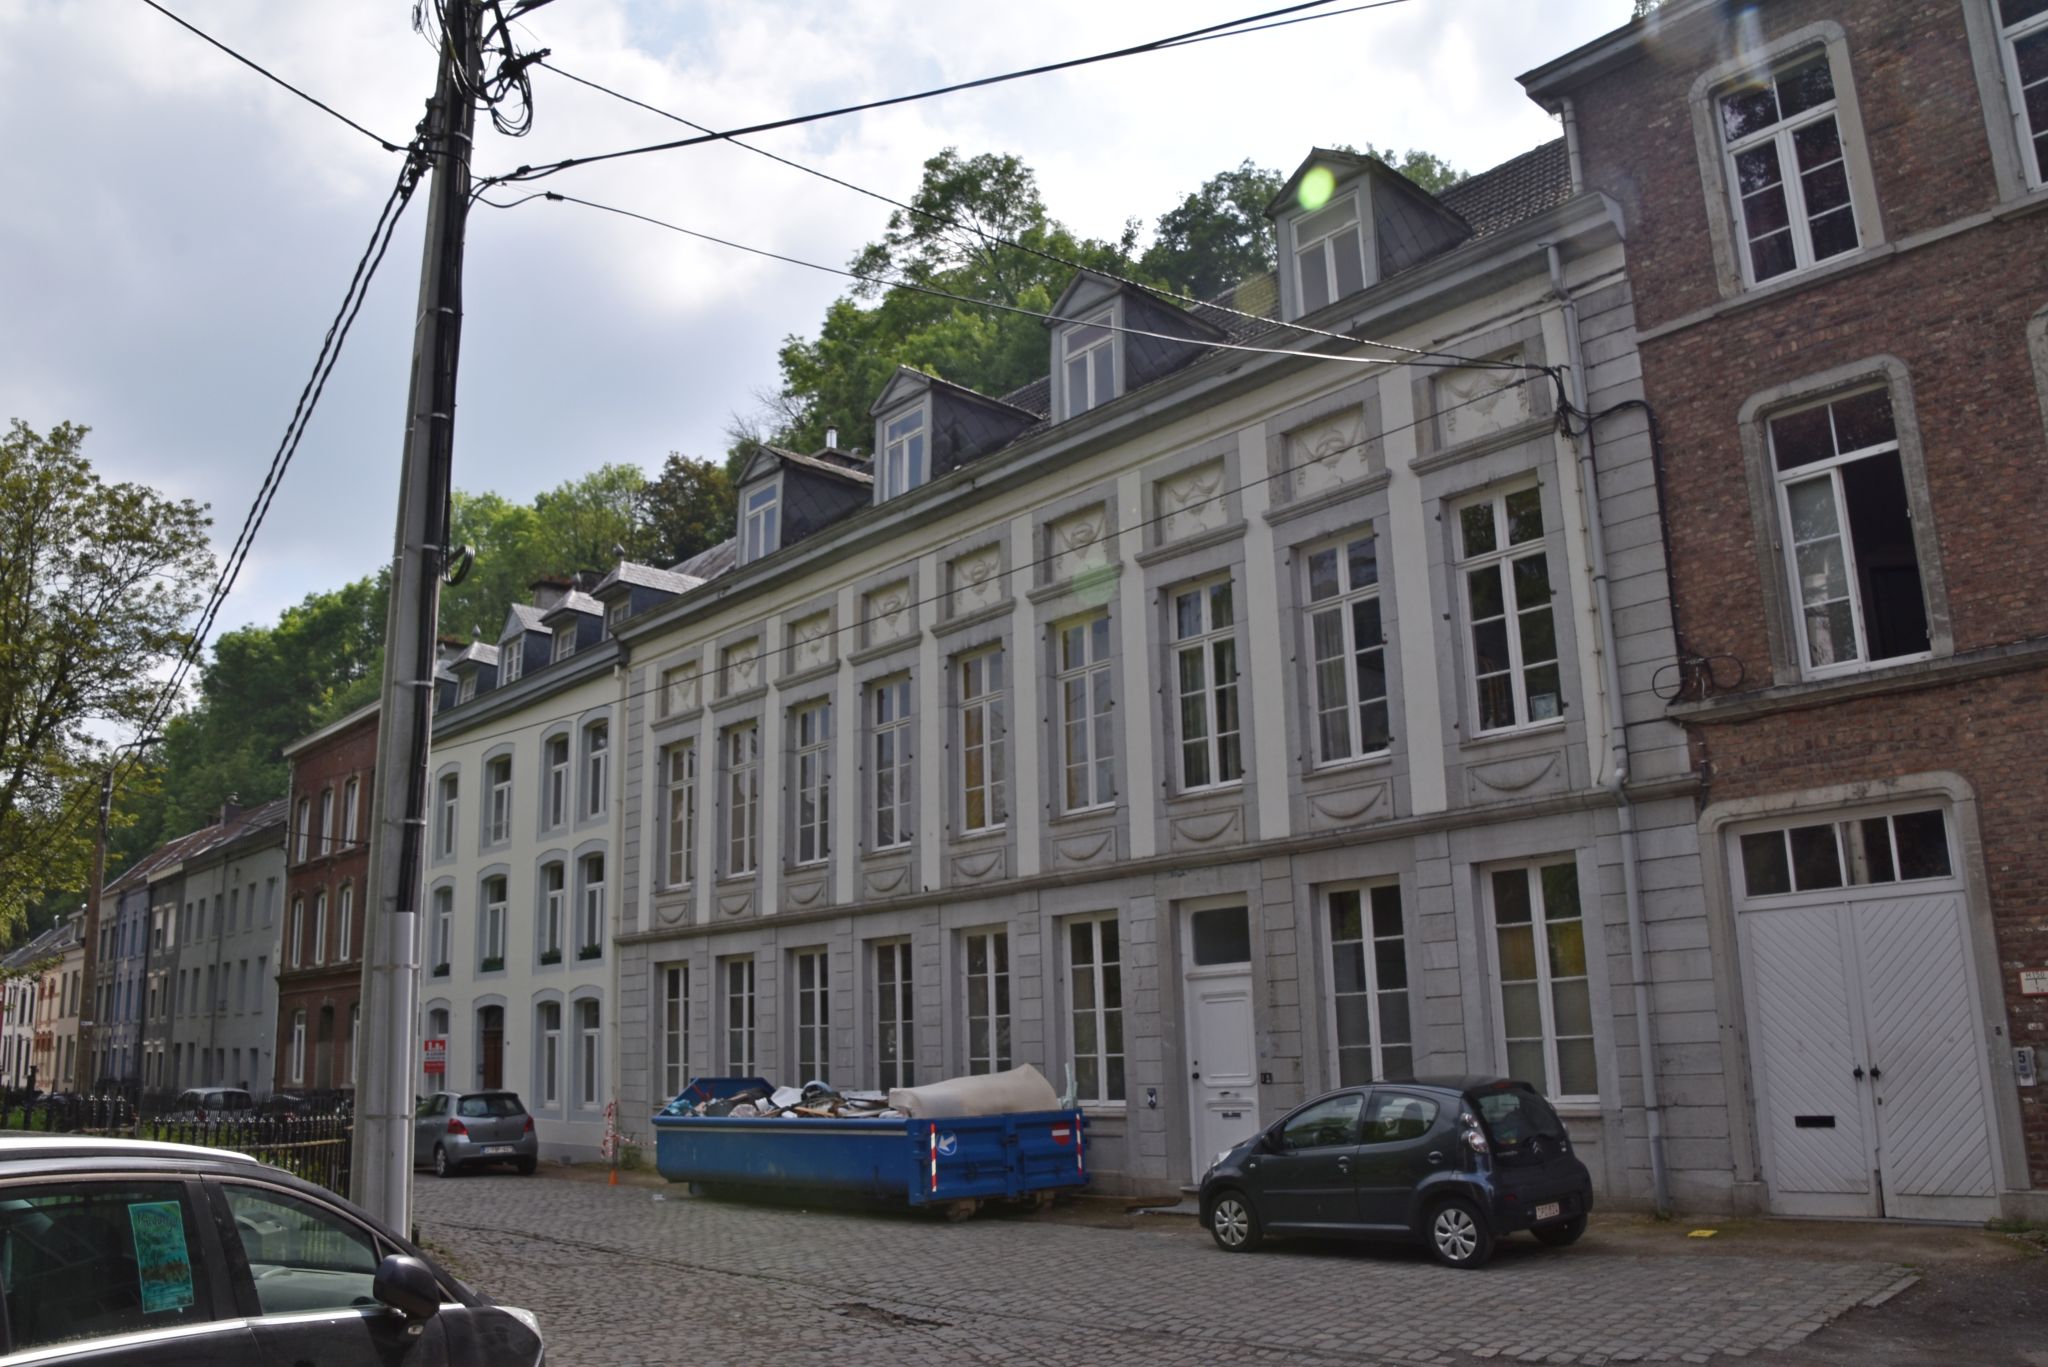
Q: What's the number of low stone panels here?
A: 9